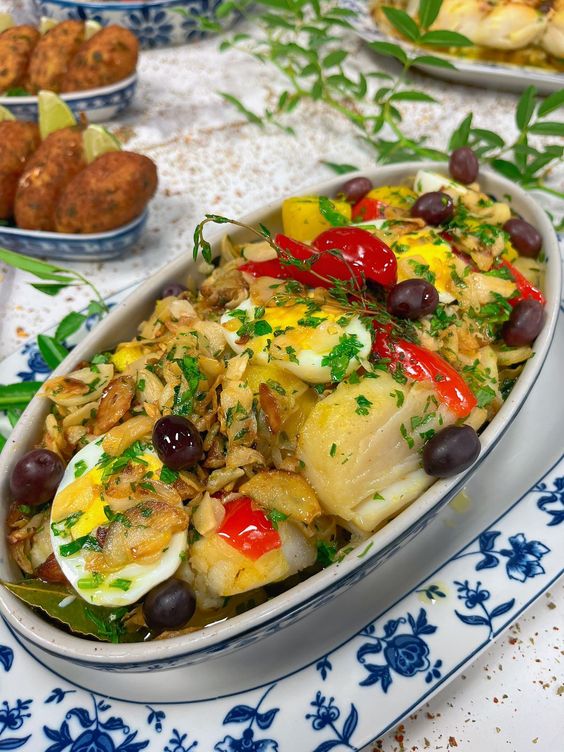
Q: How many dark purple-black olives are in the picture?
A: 11